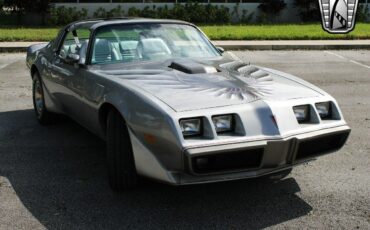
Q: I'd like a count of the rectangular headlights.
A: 4